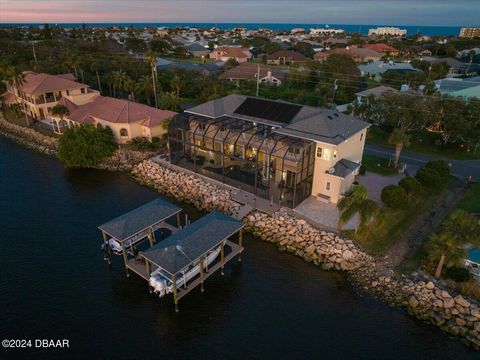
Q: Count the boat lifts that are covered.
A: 2